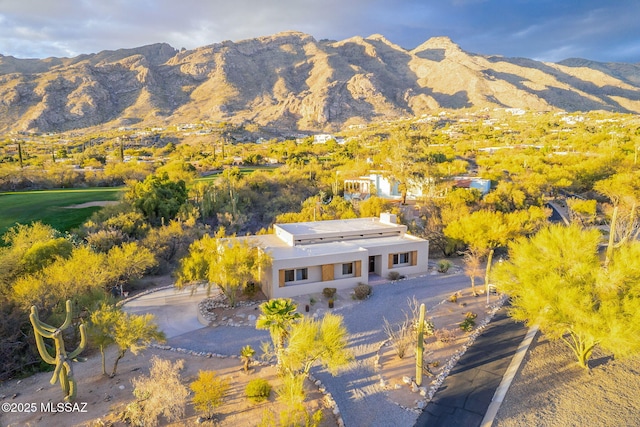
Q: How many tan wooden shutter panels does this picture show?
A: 5